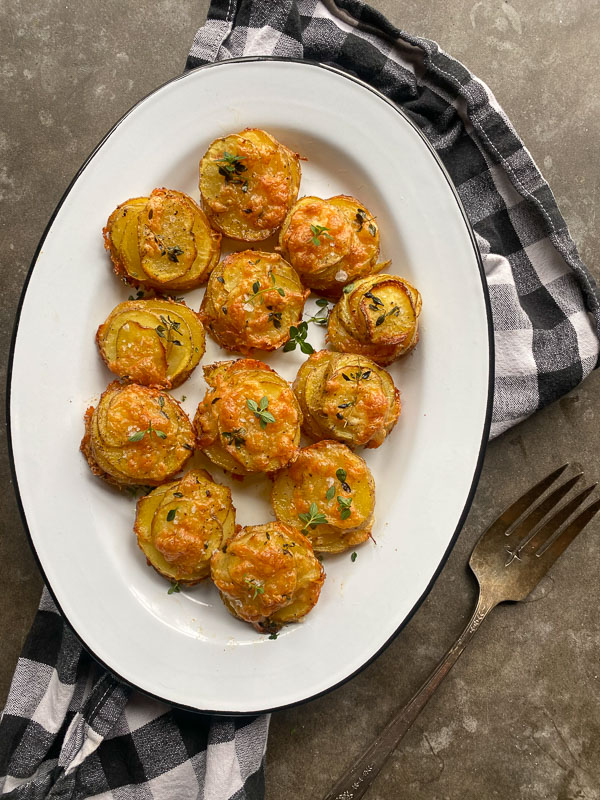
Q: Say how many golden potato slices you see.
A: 12